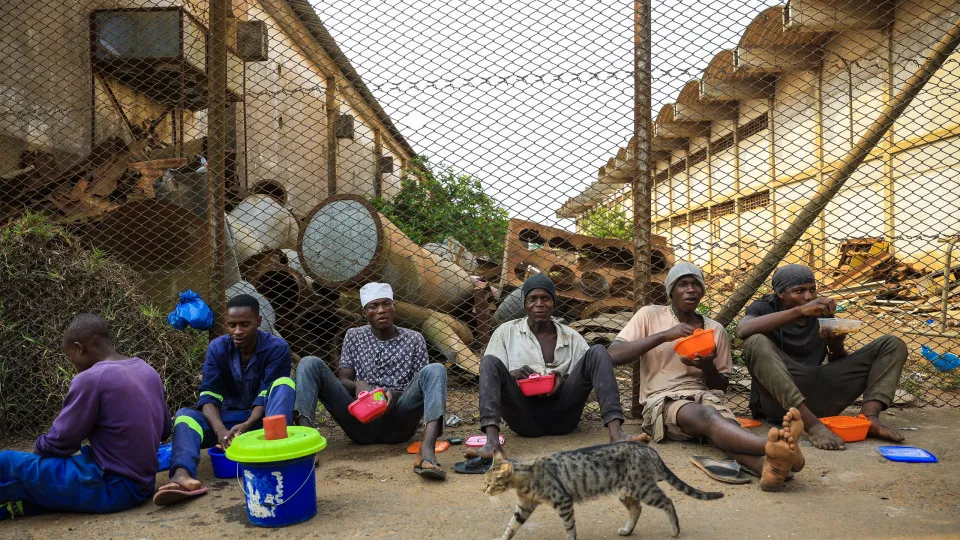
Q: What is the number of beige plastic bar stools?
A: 0